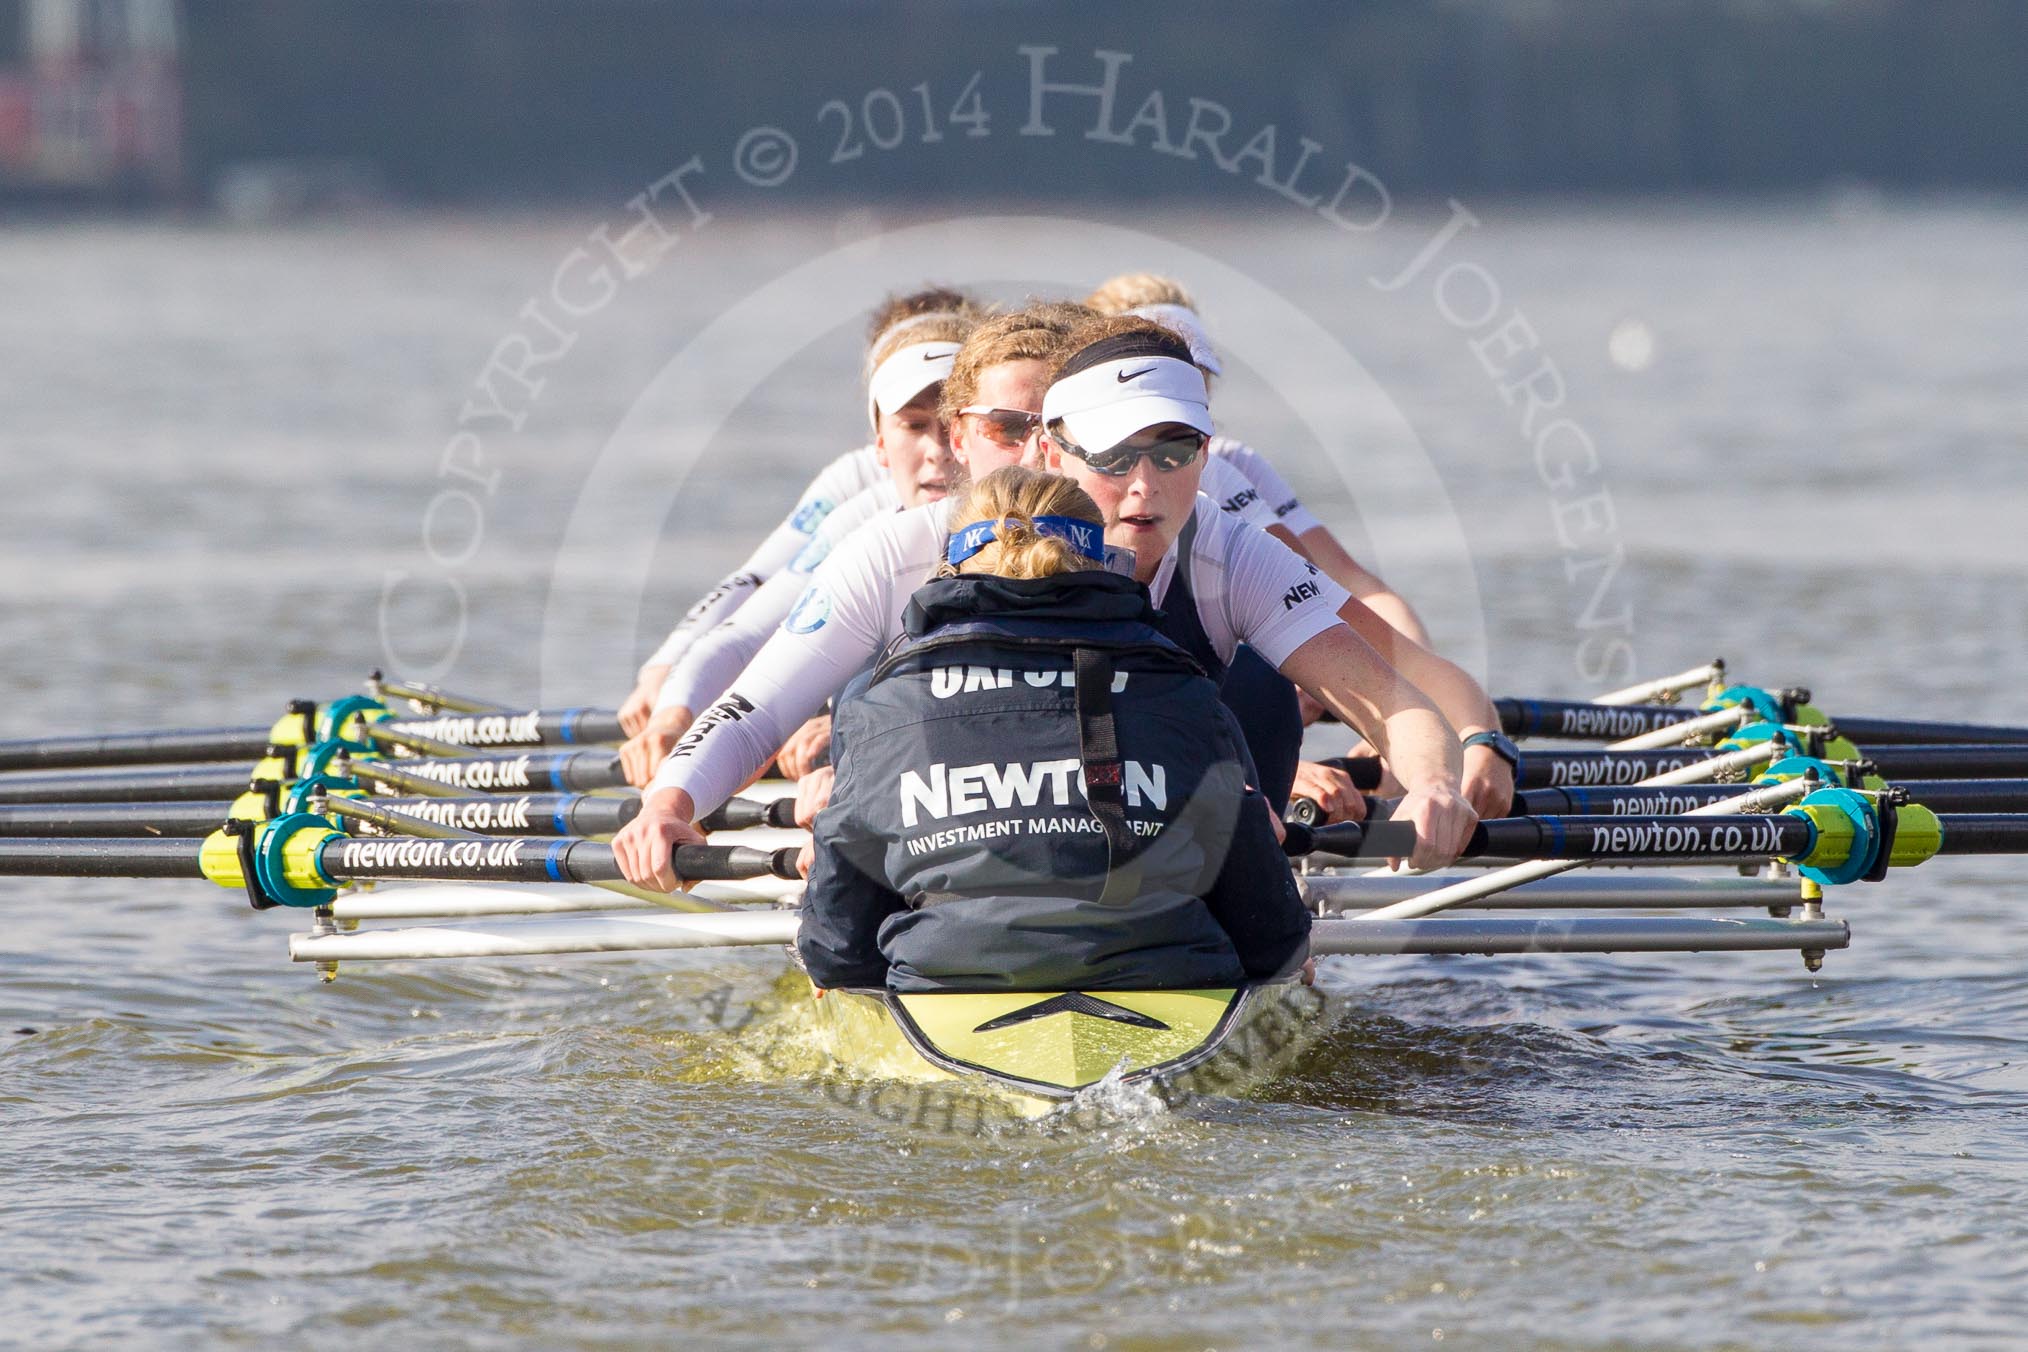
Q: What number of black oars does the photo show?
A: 8